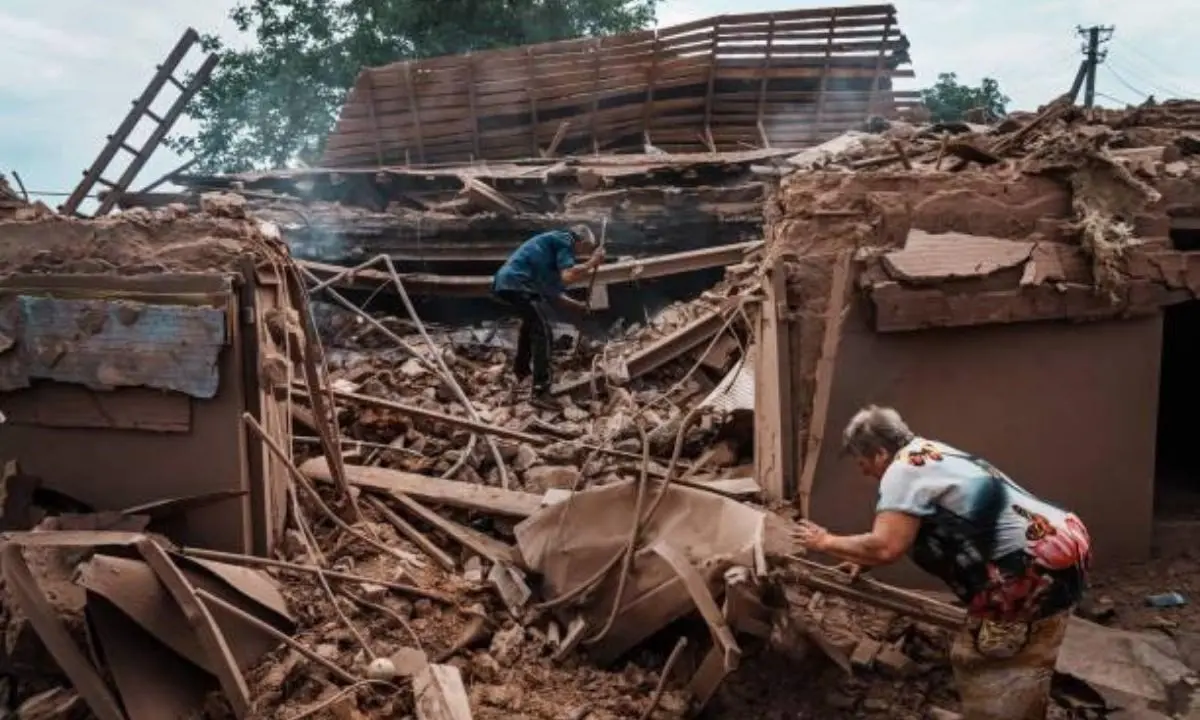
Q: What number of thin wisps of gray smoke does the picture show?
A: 2